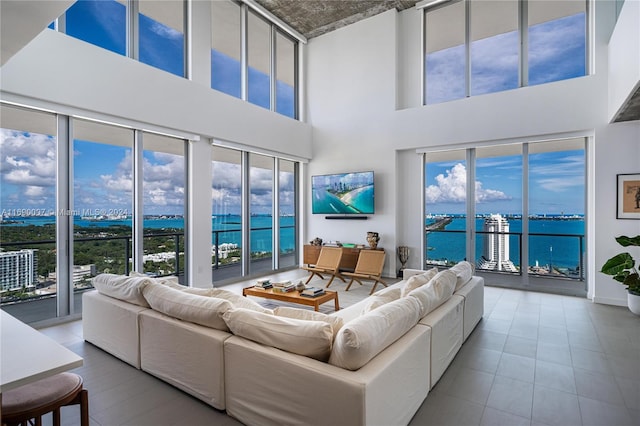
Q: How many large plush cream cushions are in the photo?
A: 6